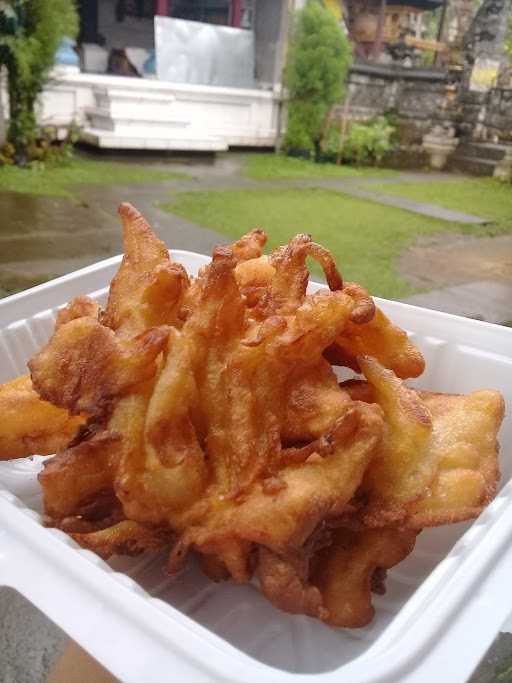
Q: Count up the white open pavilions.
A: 1